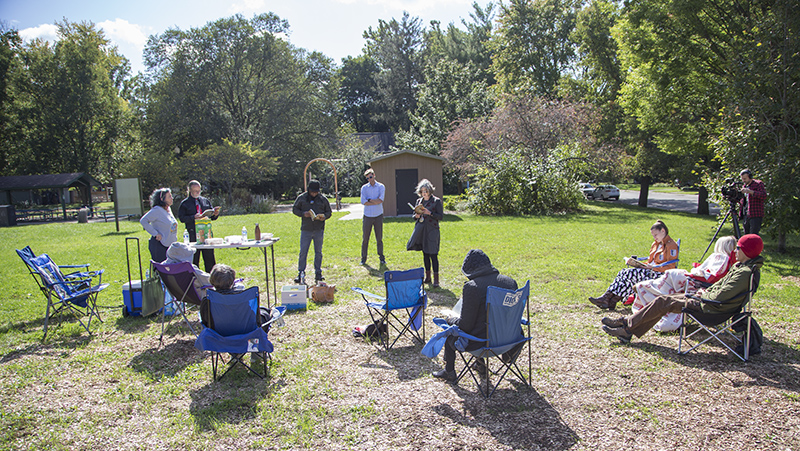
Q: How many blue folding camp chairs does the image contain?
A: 6